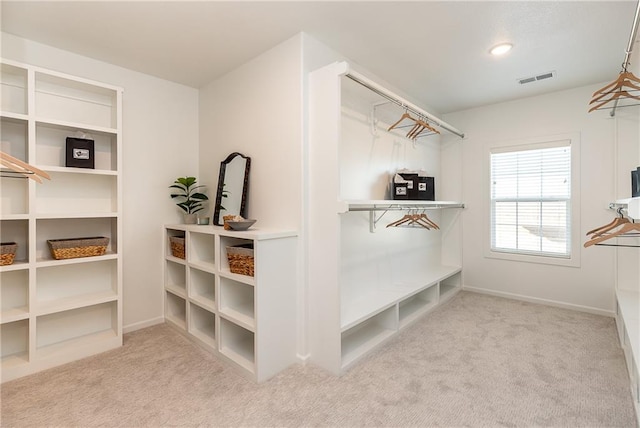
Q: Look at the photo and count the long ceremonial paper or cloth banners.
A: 0